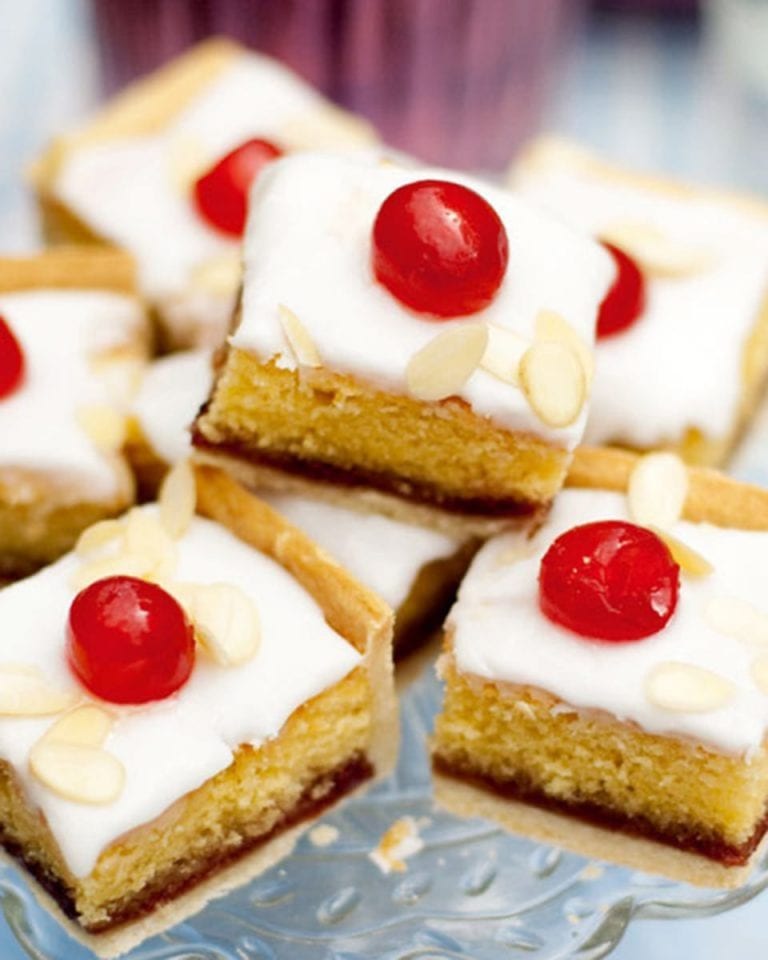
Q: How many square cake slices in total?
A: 7